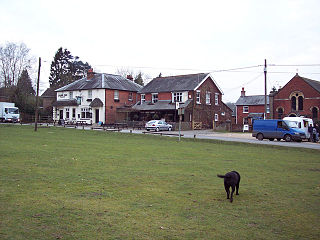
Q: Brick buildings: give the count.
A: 4